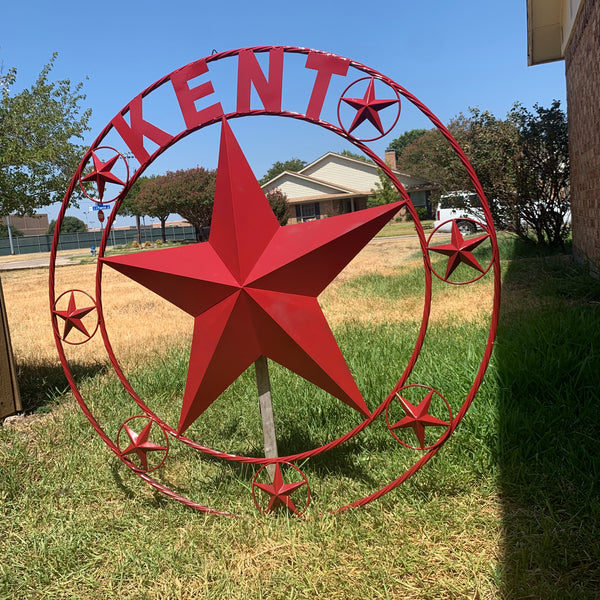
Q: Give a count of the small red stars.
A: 7